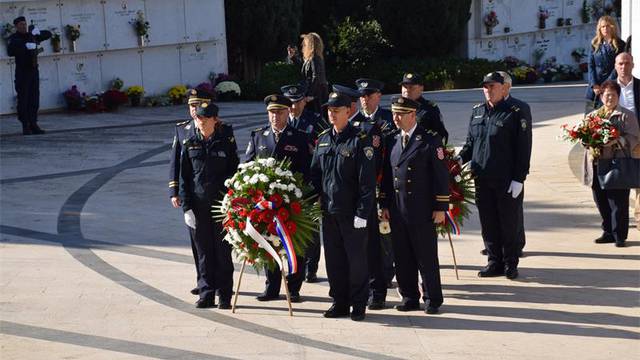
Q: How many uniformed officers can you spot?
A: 11